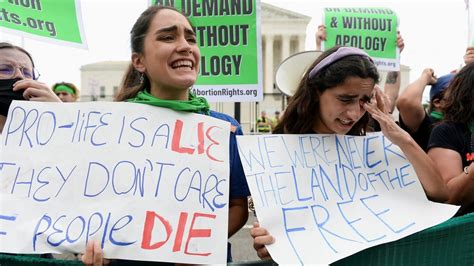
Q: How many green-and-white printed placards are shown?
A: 3